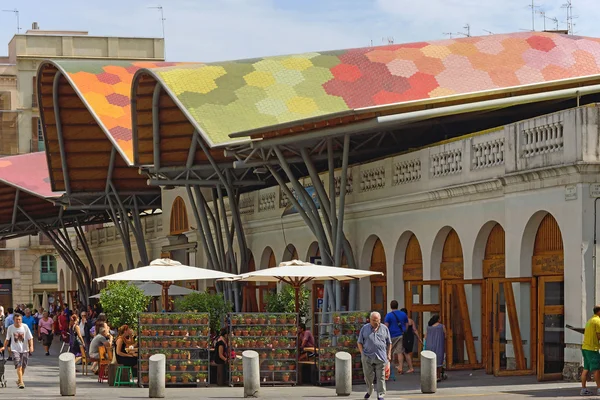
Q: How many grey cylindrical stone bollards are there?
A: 5